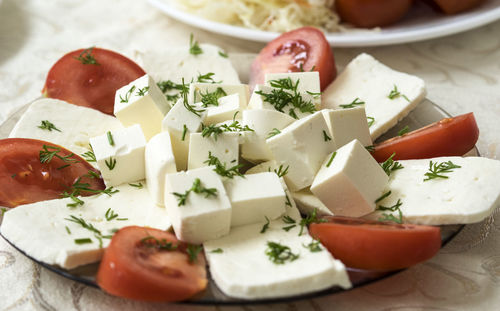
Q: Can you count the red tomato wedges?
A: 6